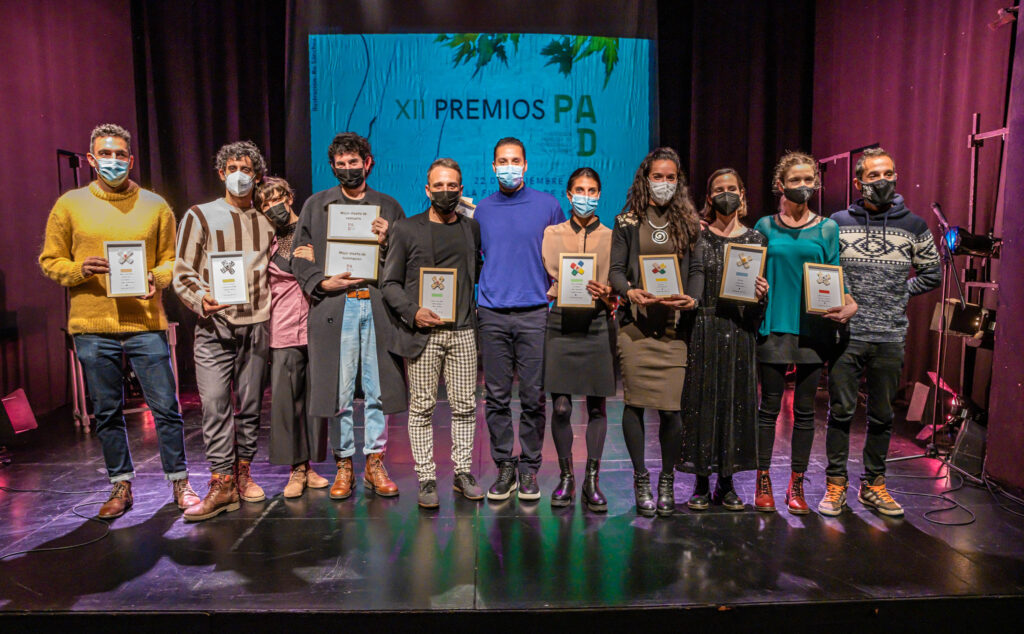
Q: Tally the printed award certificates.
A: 9